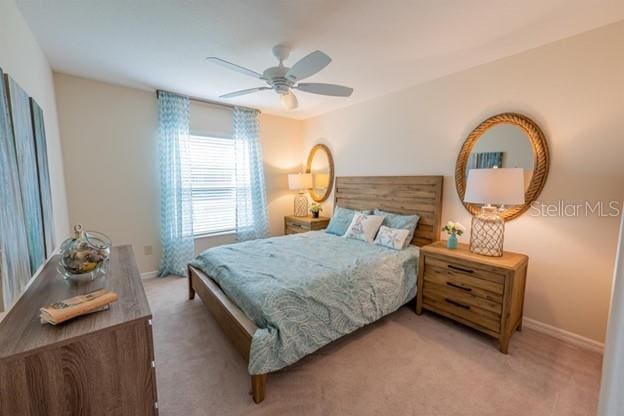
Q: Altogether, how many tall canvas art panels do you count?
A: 3